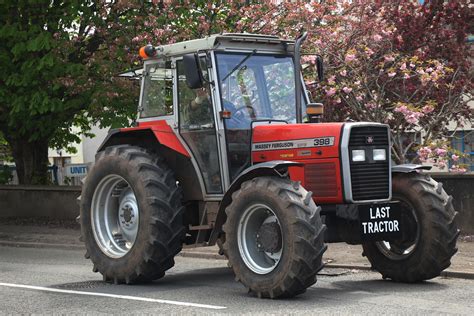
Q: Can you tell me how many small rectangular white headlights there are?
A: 2